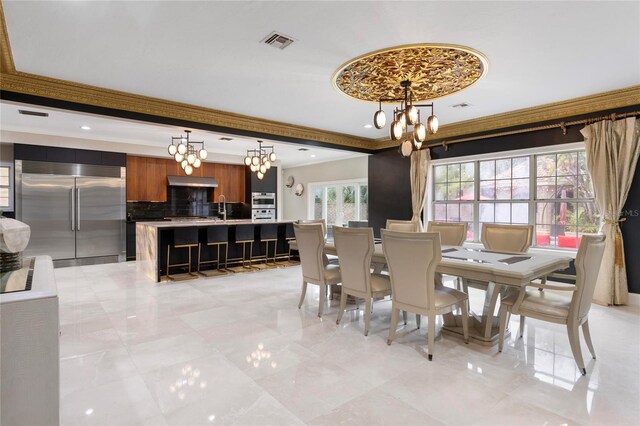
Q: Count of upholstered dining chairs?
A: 8